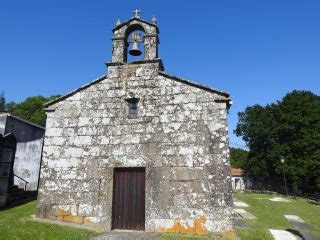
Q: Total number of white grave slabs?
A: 5